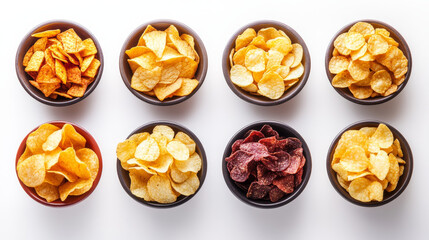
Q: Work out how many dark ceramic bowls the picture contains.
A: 7